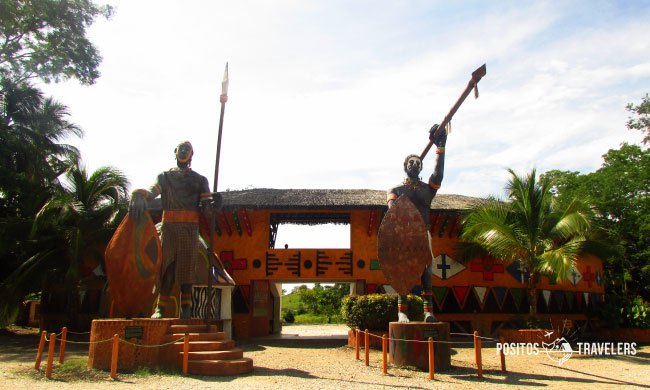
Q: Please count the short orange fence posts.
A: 11